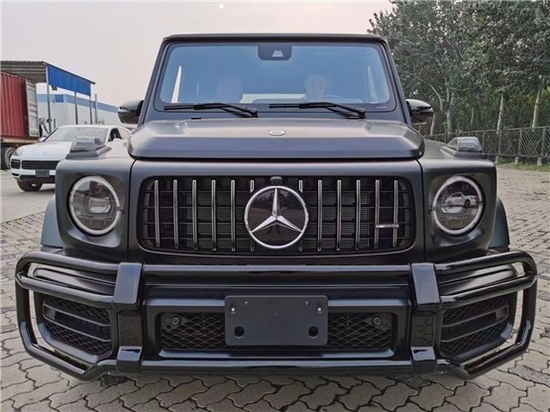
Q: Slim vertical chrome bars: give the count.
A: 12